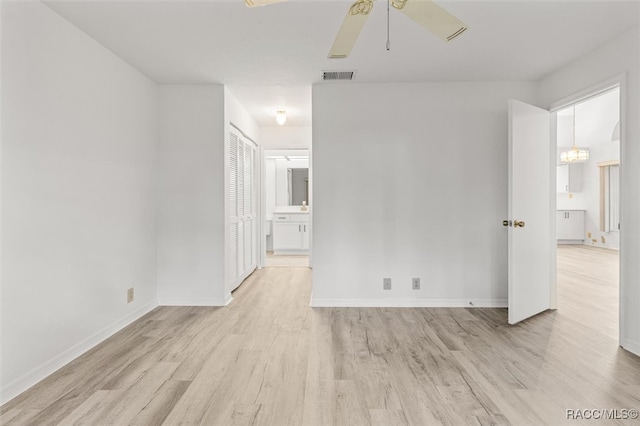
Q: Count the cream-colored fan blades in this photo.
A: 3